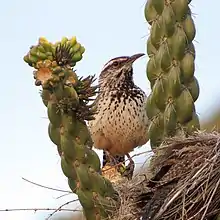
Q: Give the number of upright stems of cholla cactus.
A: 2